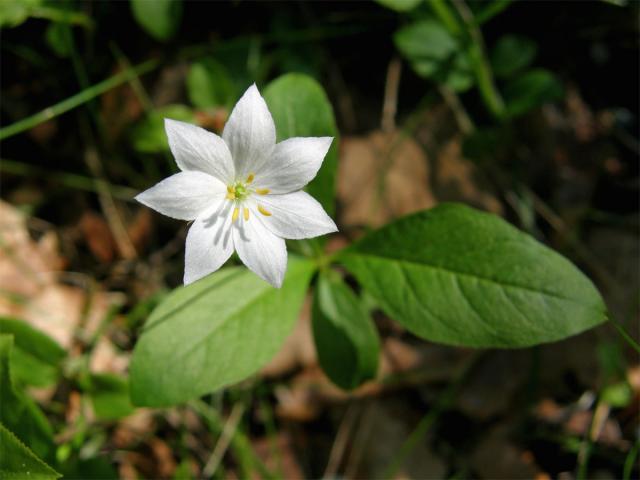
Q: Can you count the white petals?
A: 7